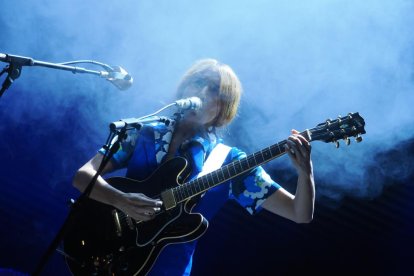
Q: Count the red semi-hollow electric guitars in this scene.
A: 0